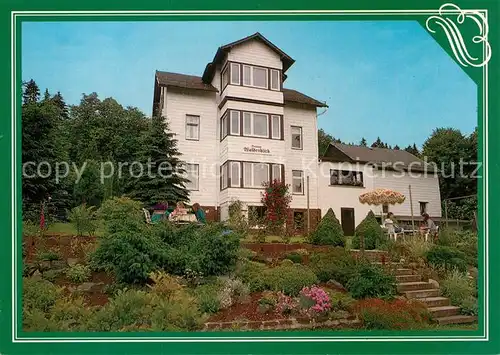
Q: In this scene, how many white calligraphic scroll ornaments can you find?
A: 1